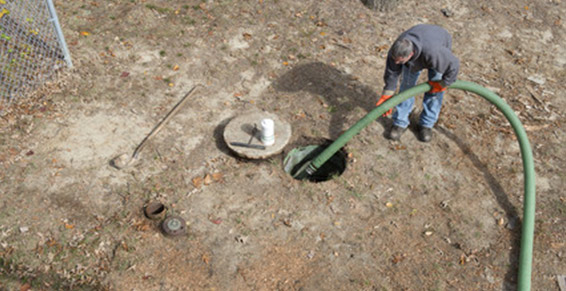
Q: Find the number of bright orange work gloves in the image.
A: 2